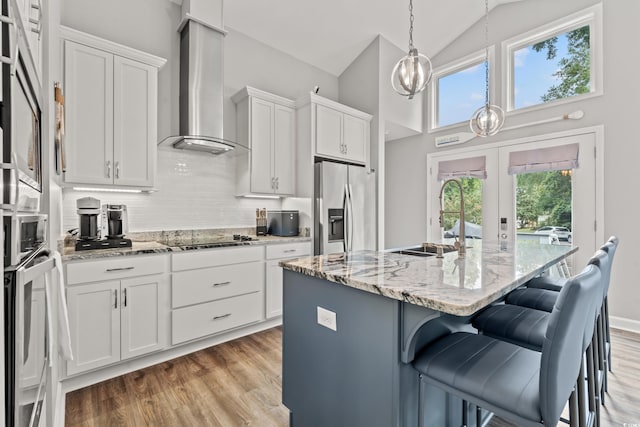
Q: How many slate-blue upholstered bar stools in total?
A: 4